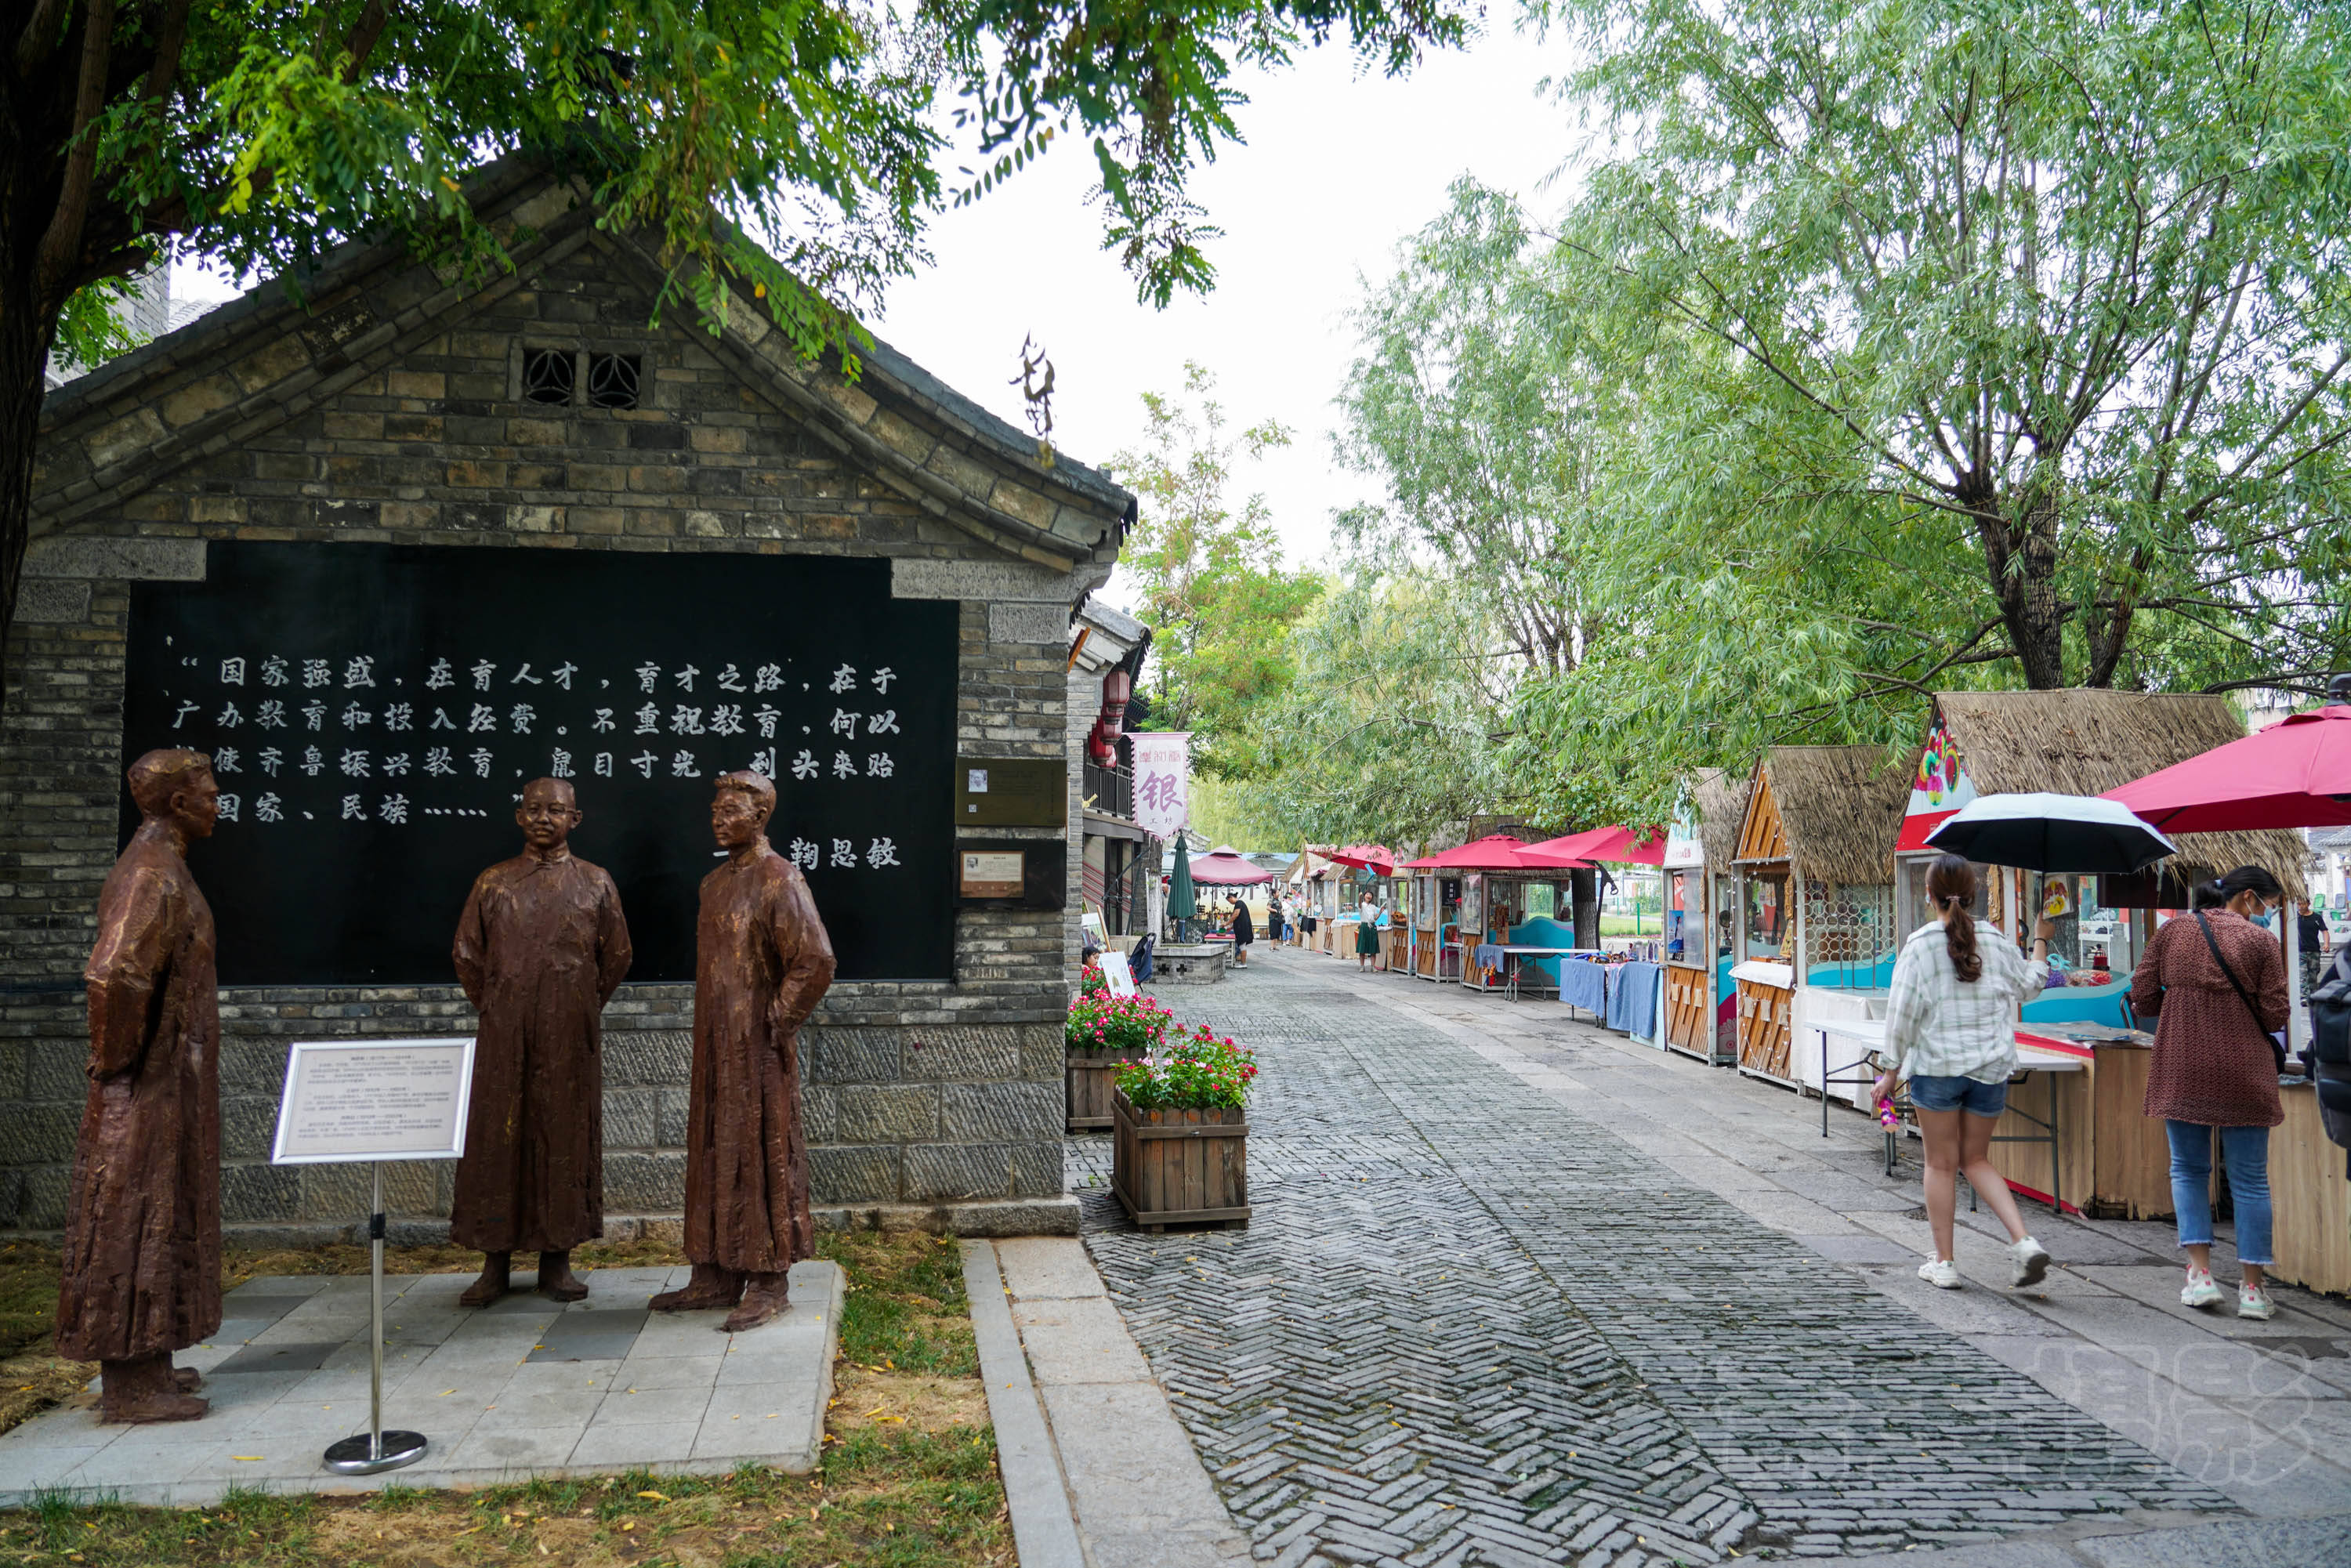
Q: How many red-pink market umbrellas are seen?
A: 5